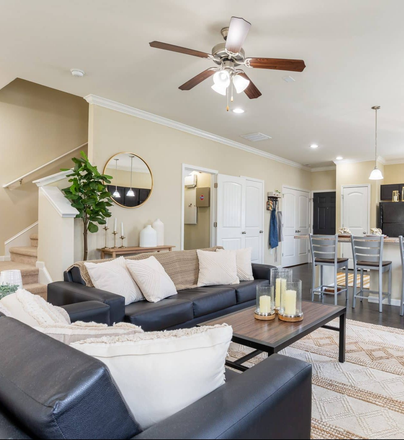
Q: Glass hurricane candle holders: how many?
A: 3